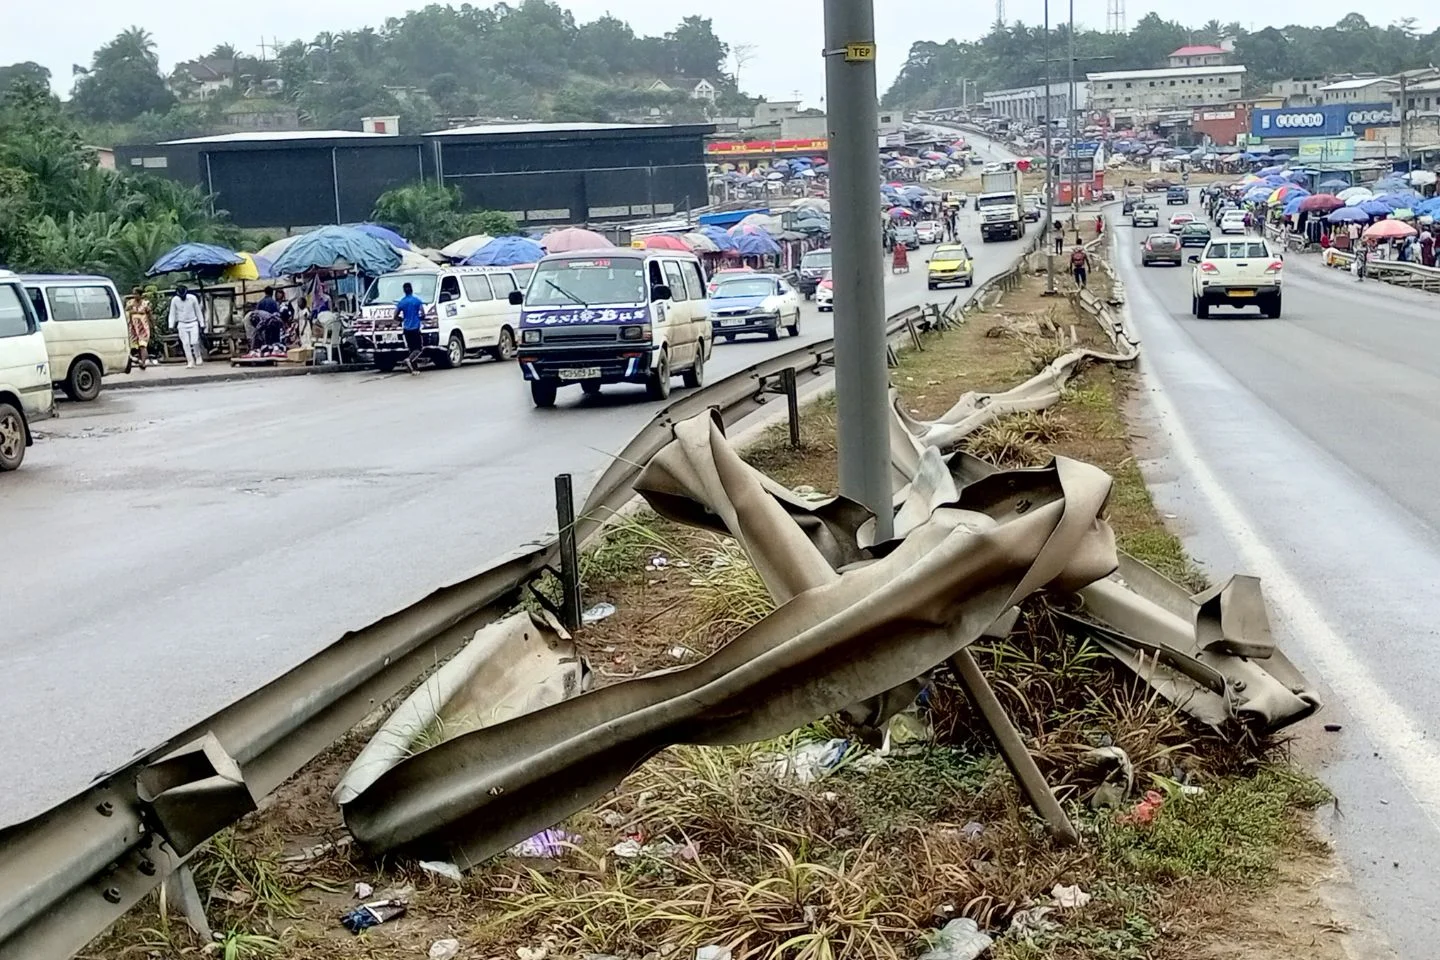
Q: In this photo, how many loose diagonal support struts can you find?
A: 1